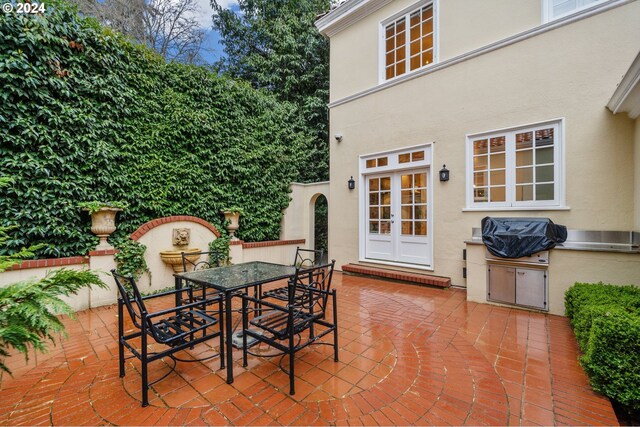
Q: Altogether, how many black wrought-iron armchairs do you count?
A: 4